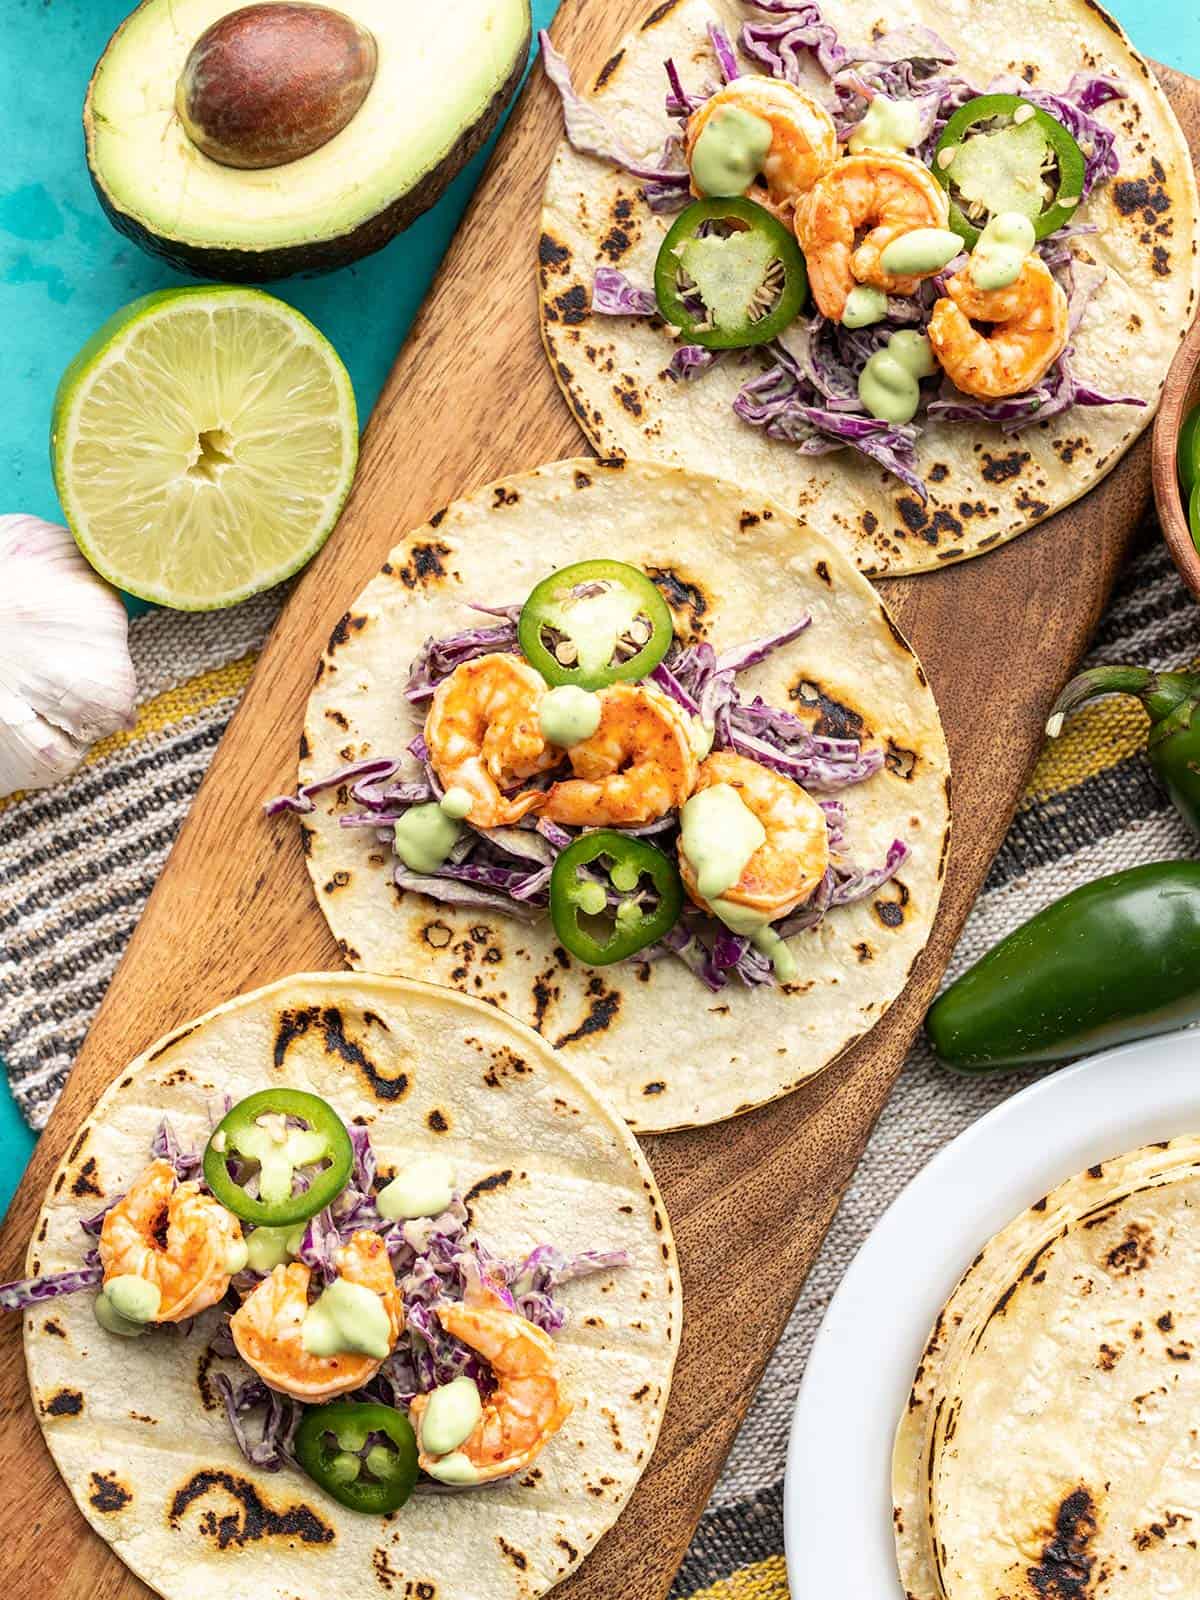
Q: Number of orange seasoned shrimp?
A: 9